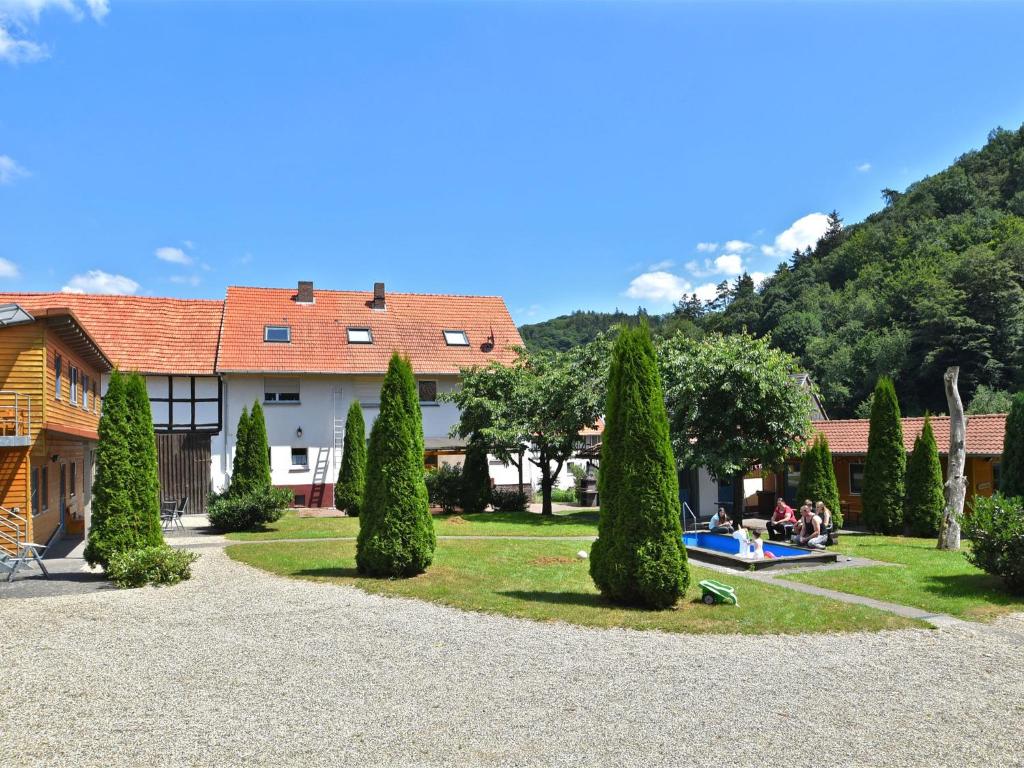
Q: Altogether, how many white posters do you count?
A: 0